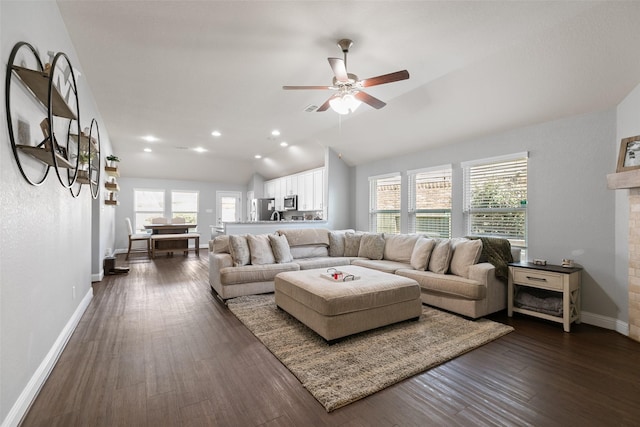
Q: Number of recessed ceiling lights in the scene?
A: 7